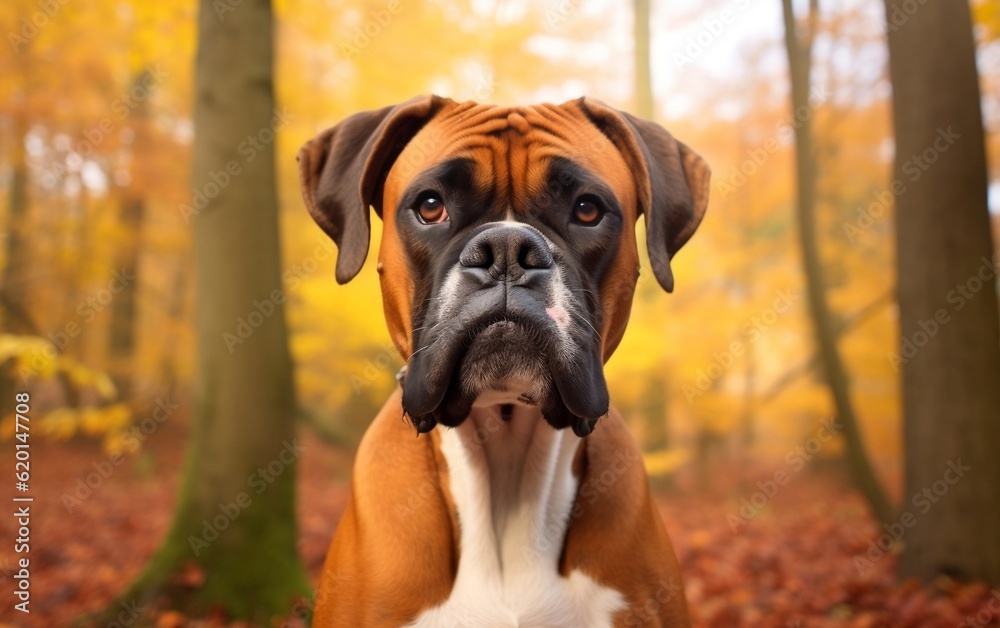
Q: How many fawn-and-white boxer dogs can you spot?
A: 1